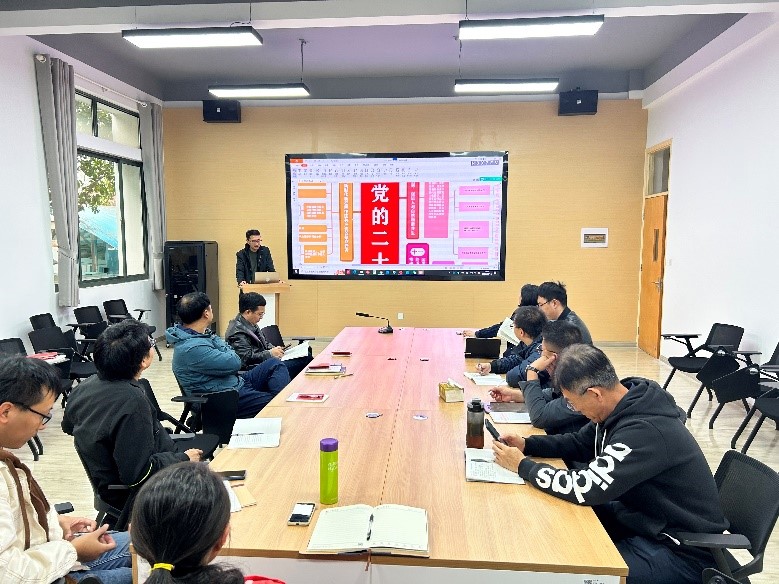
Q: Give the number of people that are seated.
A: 10